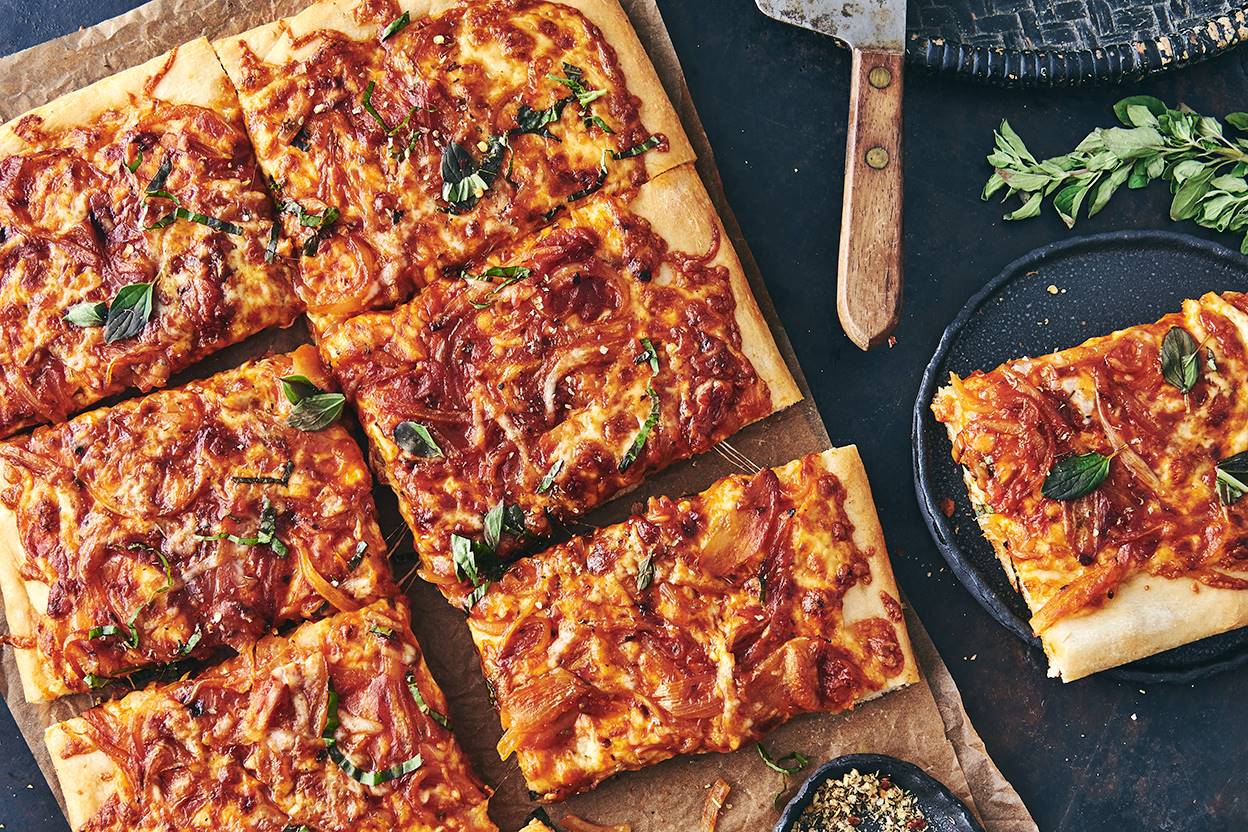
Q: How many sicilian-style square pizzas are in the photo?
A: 7